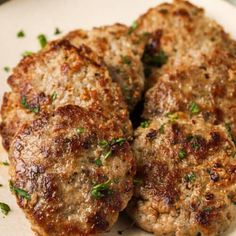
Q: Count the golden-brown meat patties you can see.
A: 6